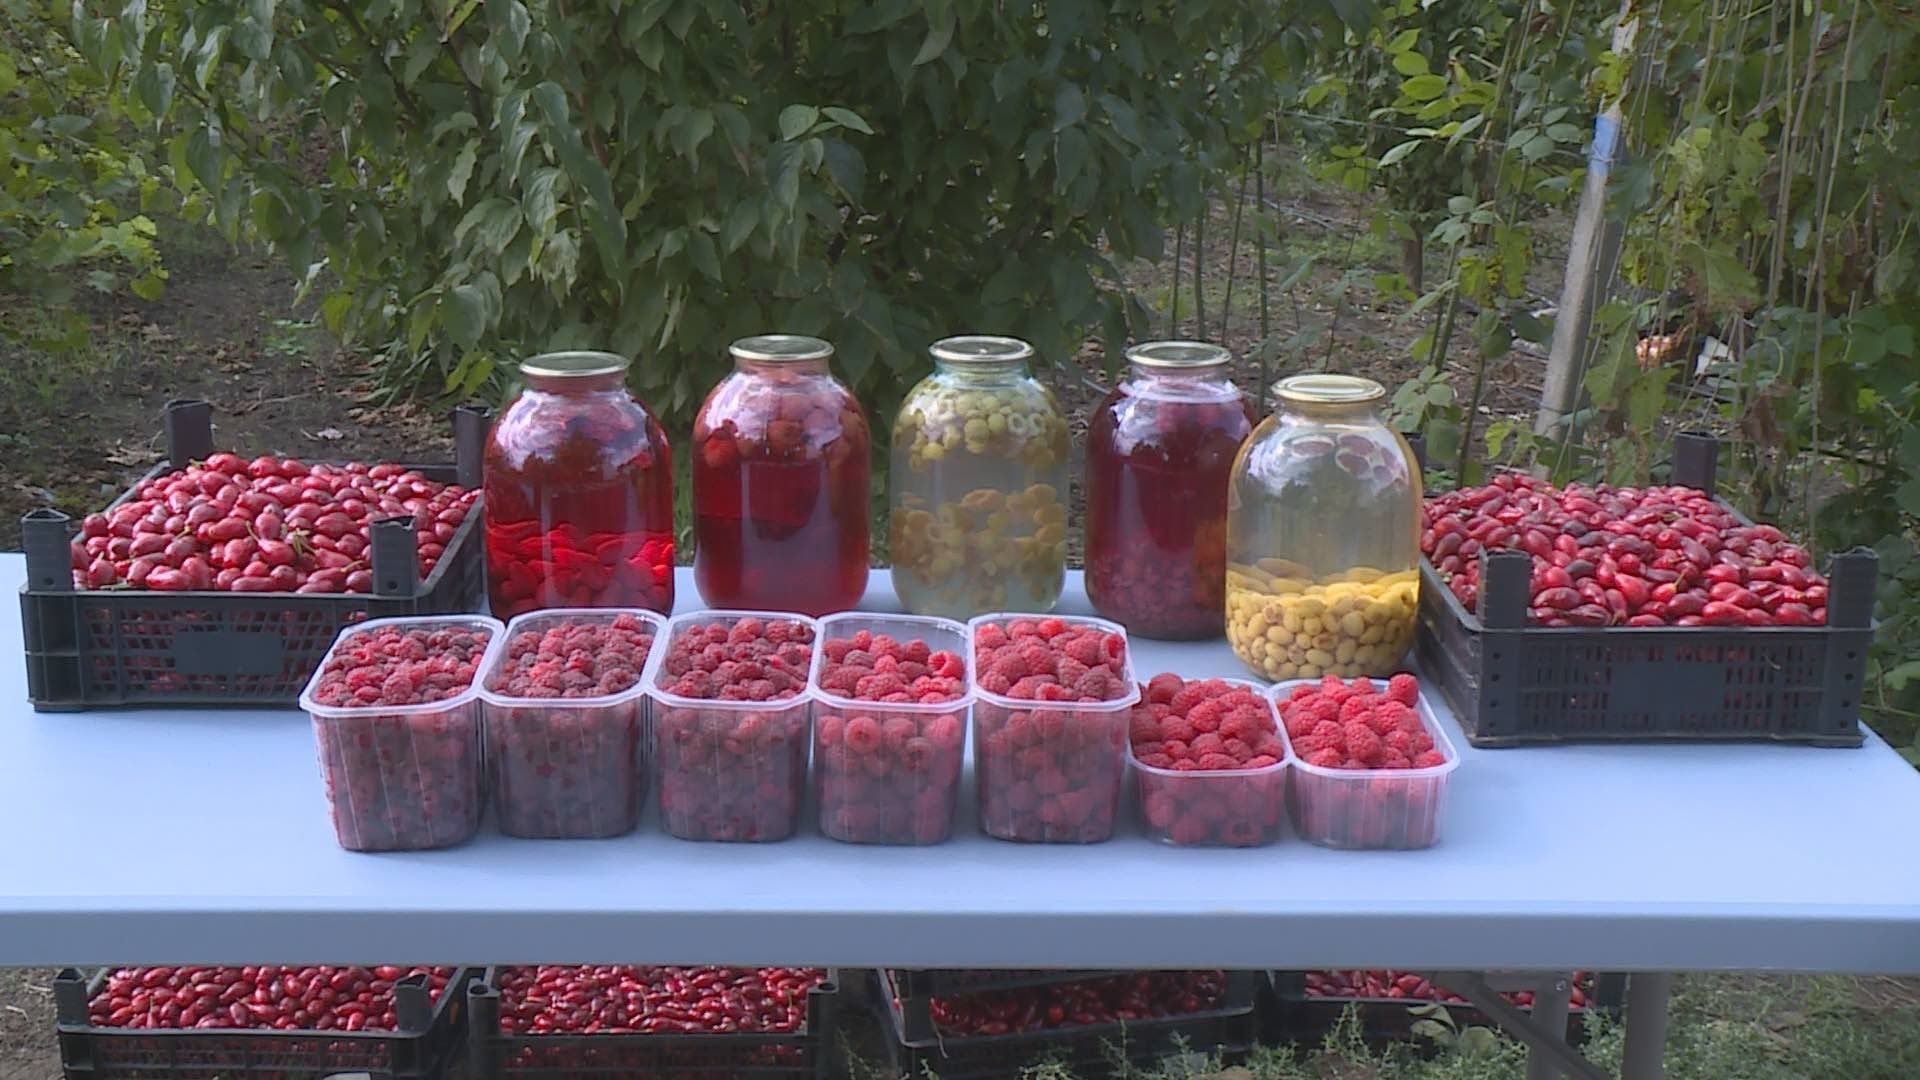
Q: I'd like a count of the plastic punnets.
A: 7